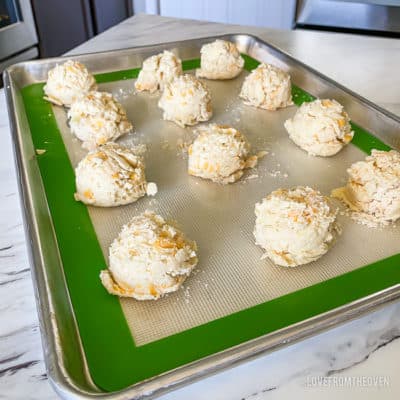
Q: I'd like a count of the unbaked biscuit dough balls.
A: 12